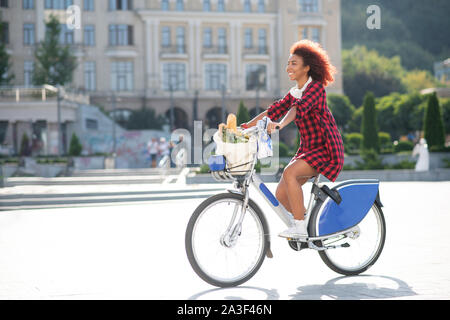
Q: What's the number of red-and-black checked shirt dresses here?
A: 1